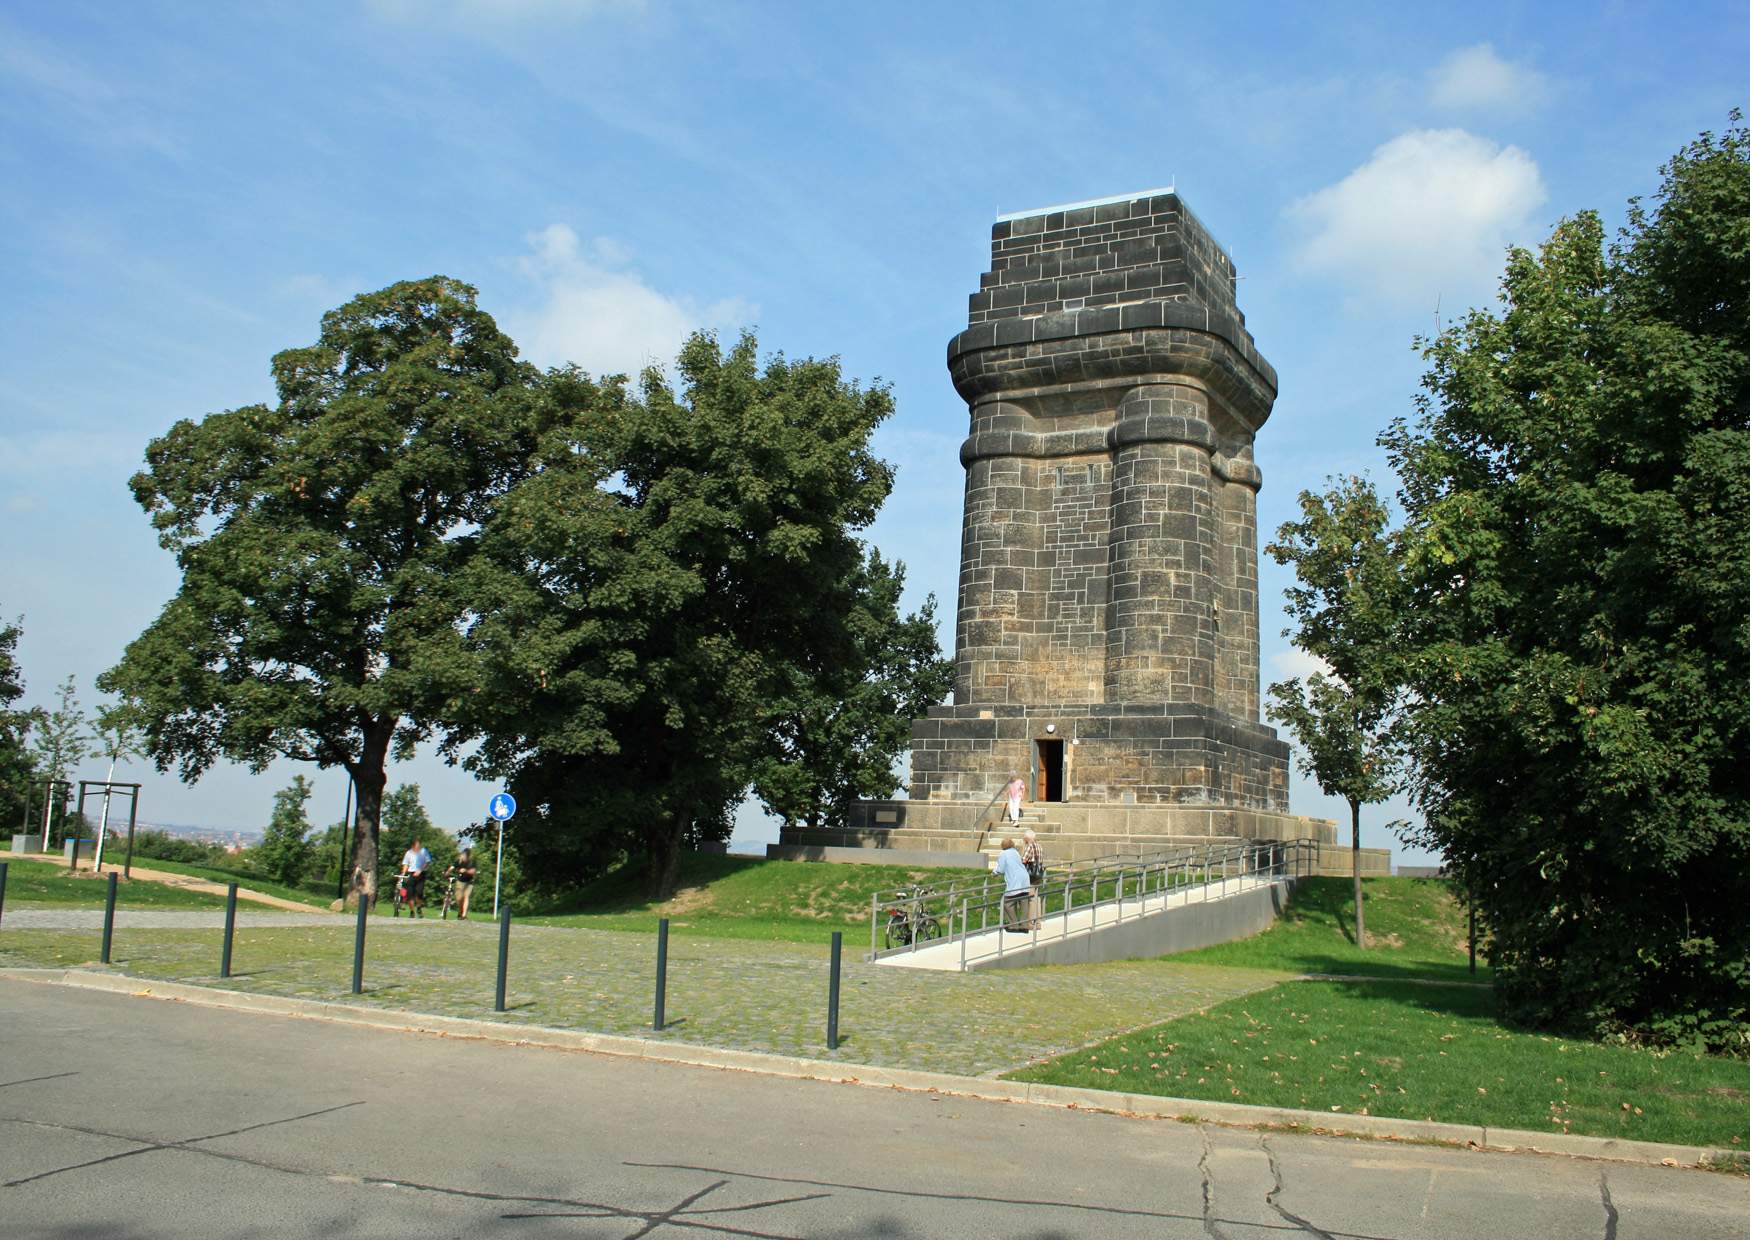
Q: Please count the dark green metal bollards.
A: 7